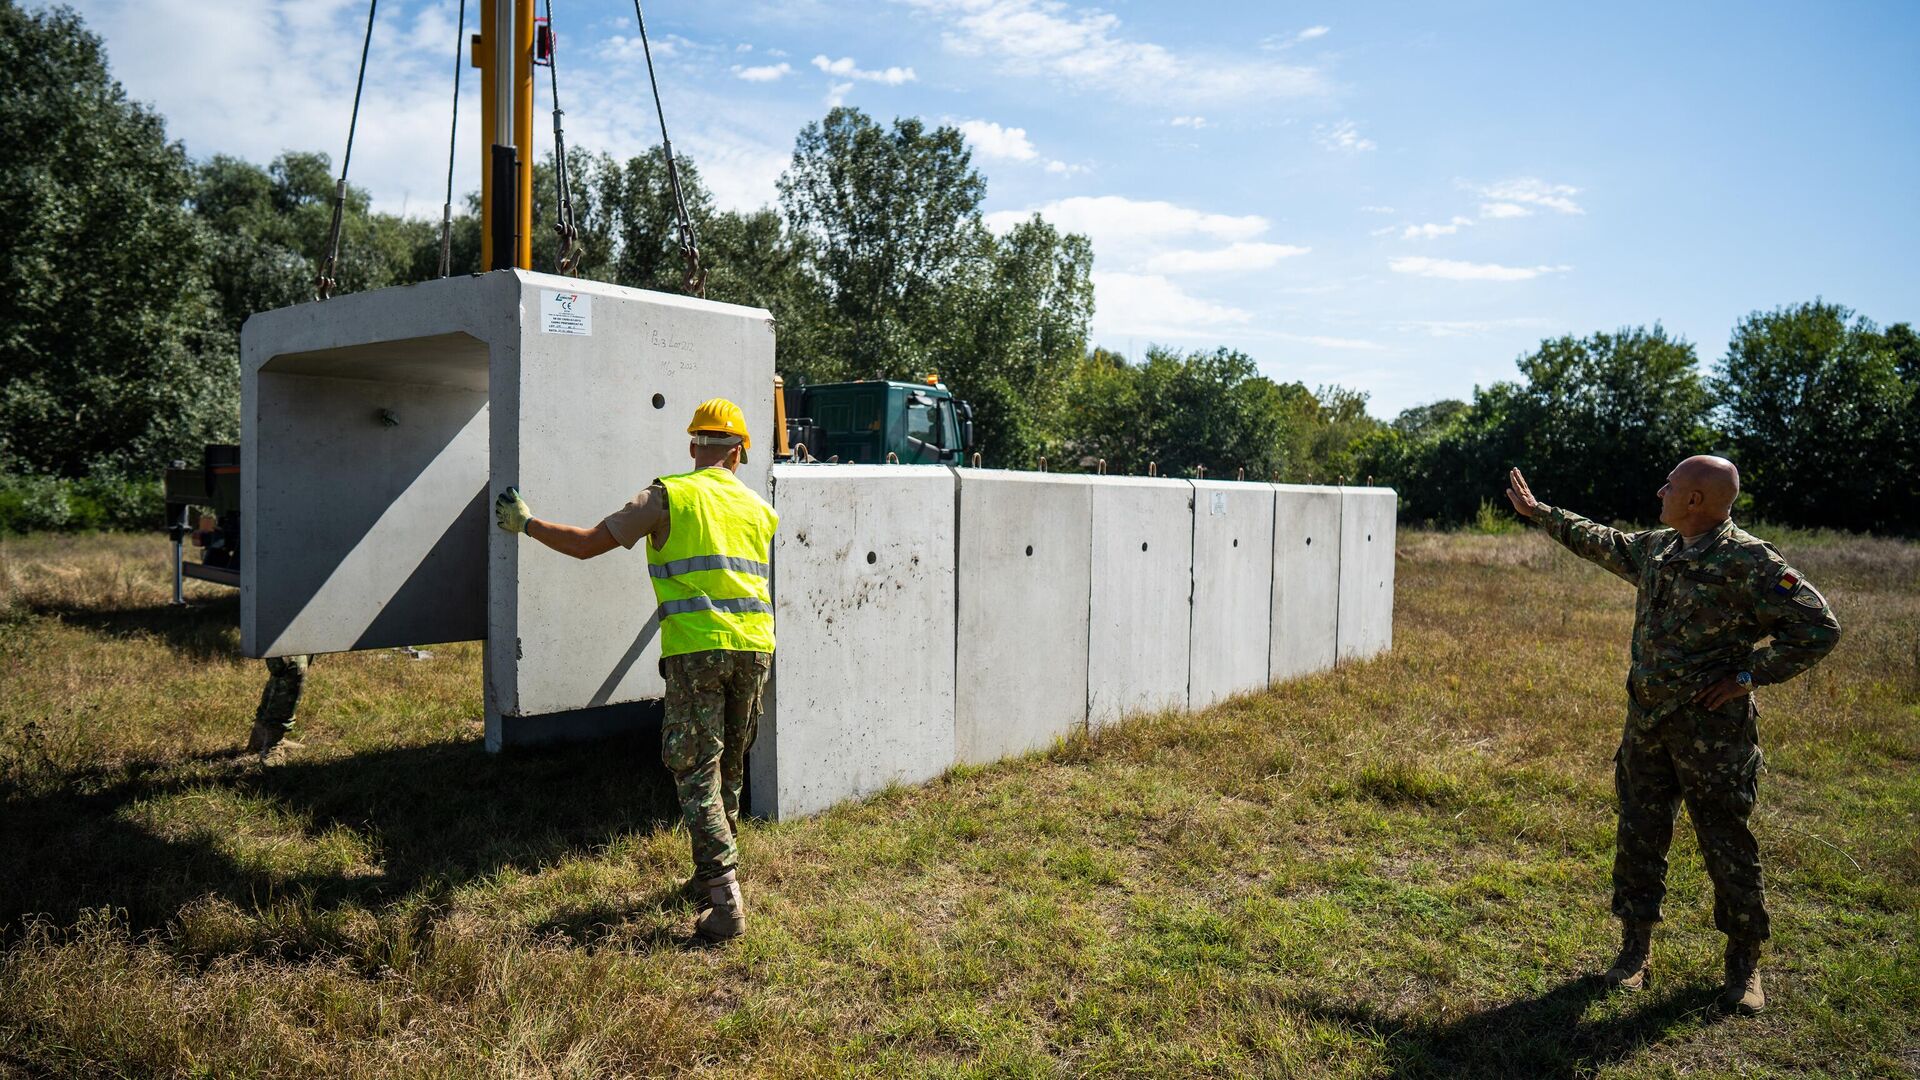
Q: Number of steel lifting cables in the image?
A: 4